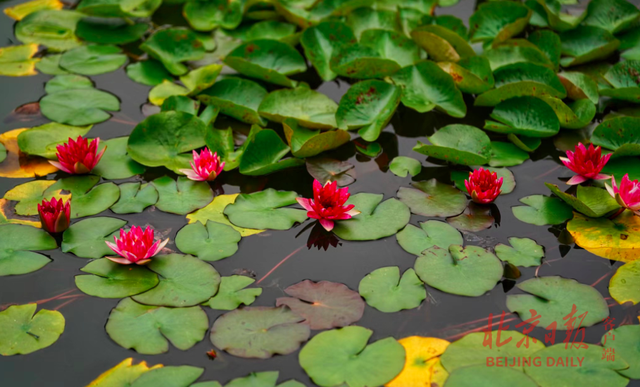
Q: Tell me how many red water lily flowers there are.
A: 8